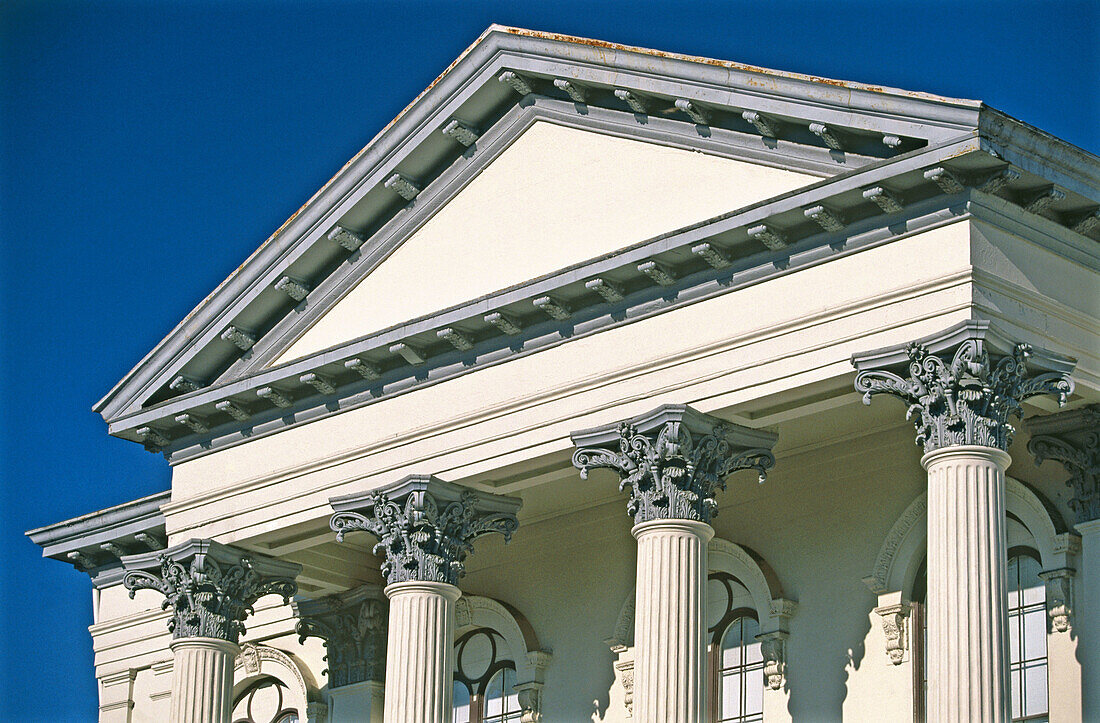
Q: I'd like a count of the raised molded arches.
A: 4